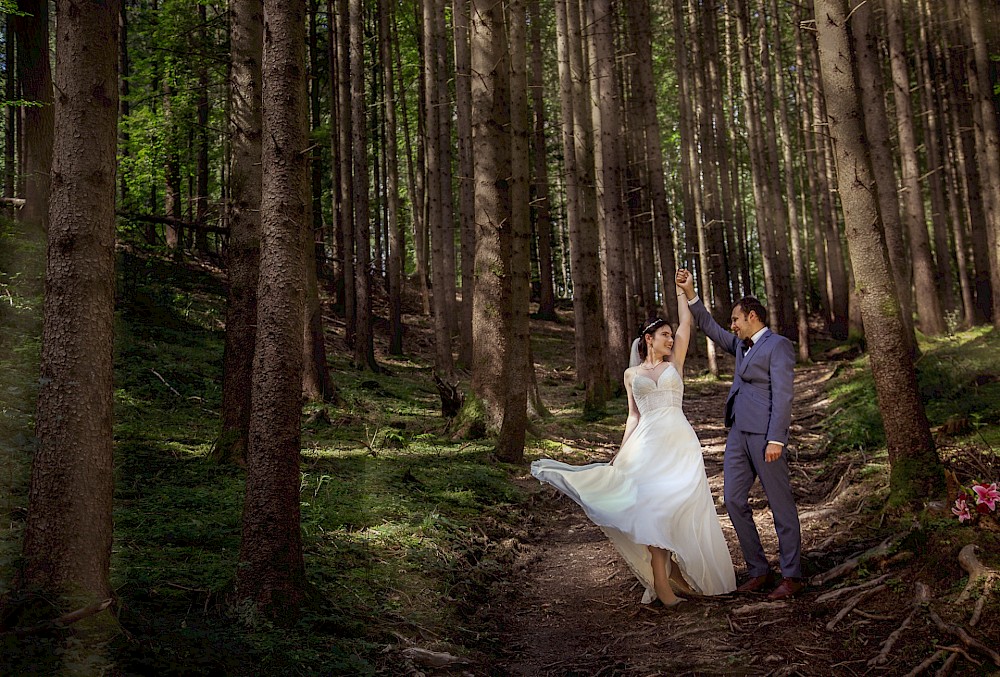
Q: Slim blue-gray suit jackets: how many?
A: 1